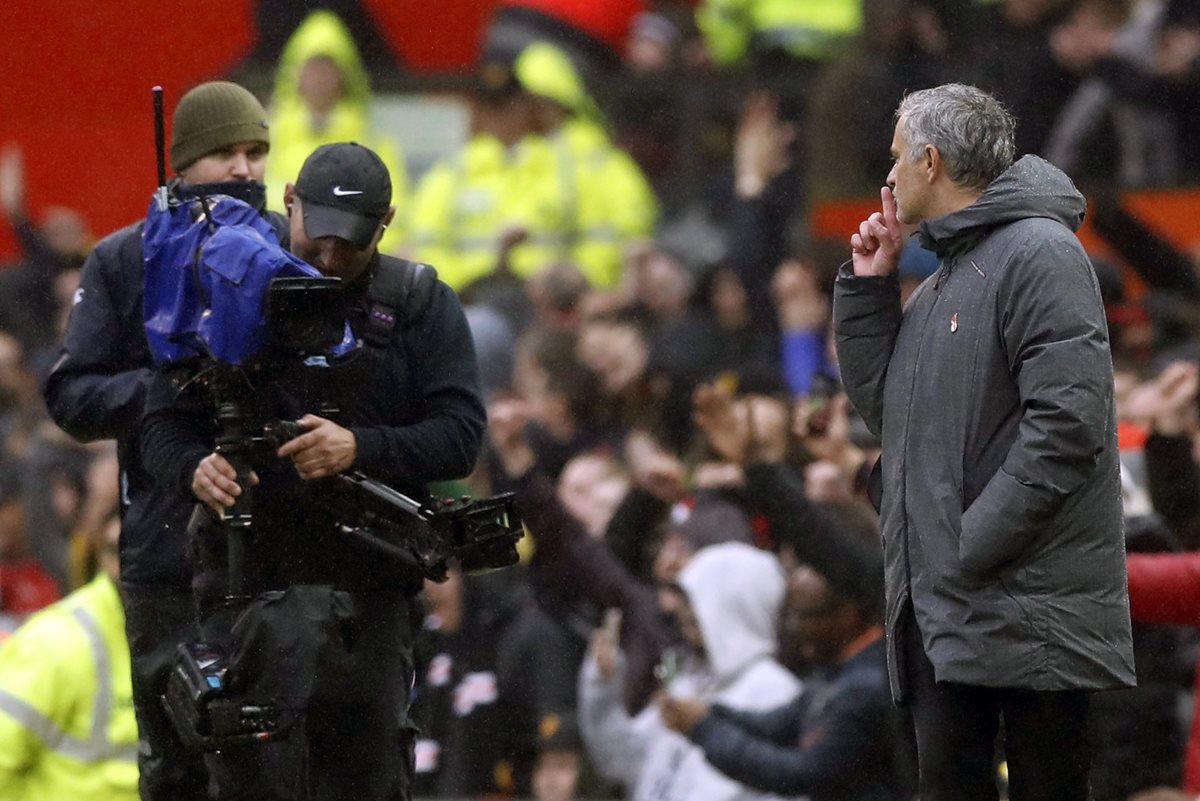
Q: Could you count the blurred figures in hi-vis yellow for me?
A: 5